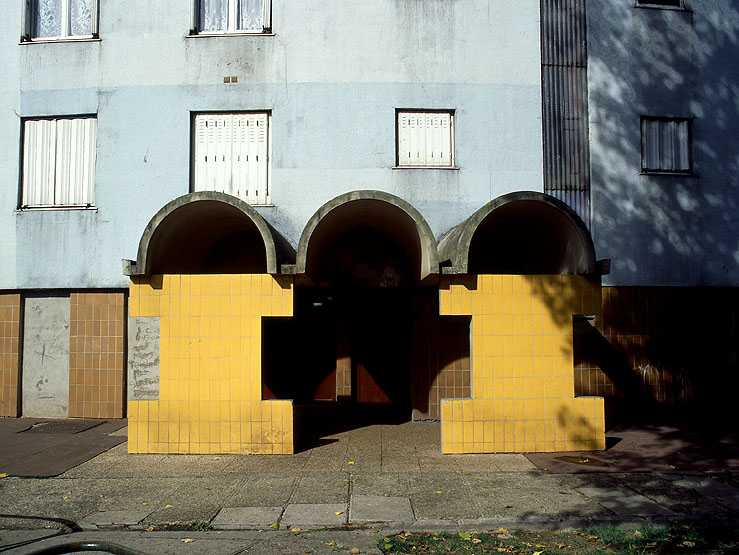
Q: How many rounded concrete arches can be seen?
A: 3